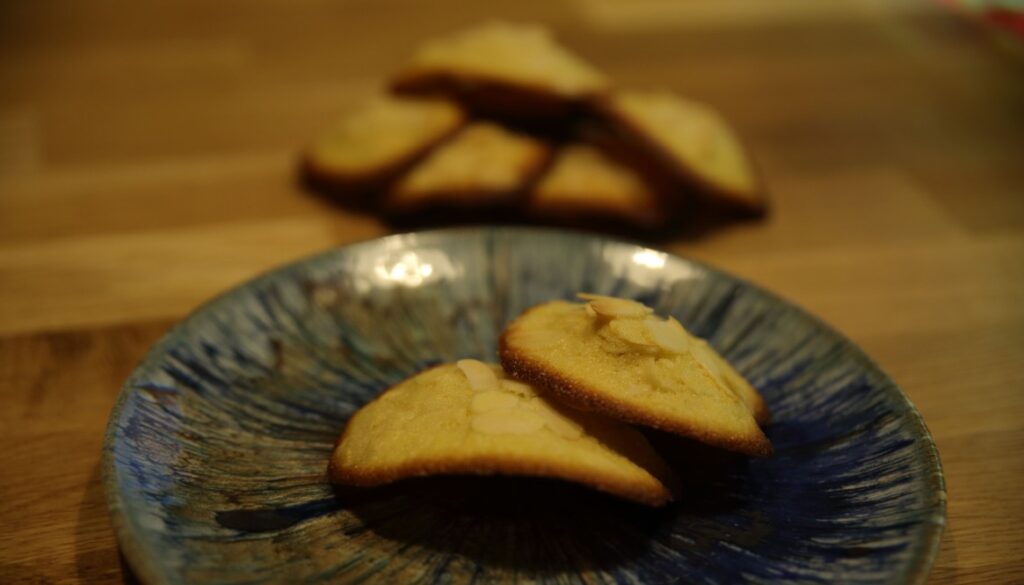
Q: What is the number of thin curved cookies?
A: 7